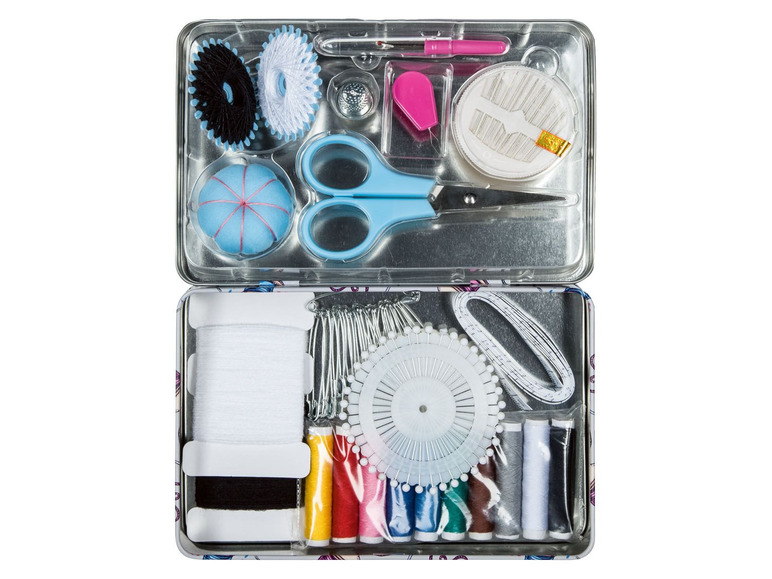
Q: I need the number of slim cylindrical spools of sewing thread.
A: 10